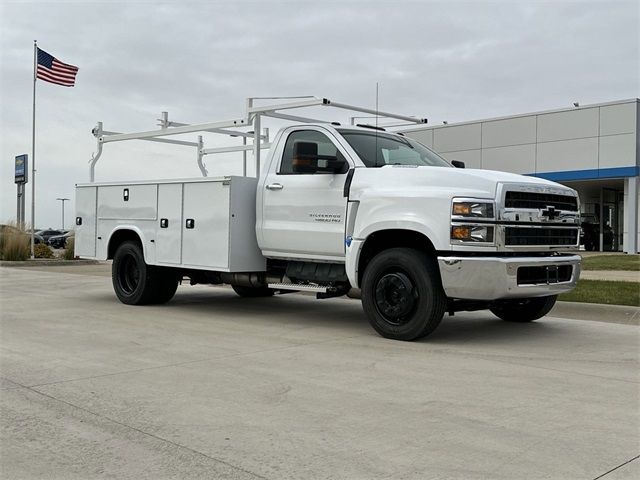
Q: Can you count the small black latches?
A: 4